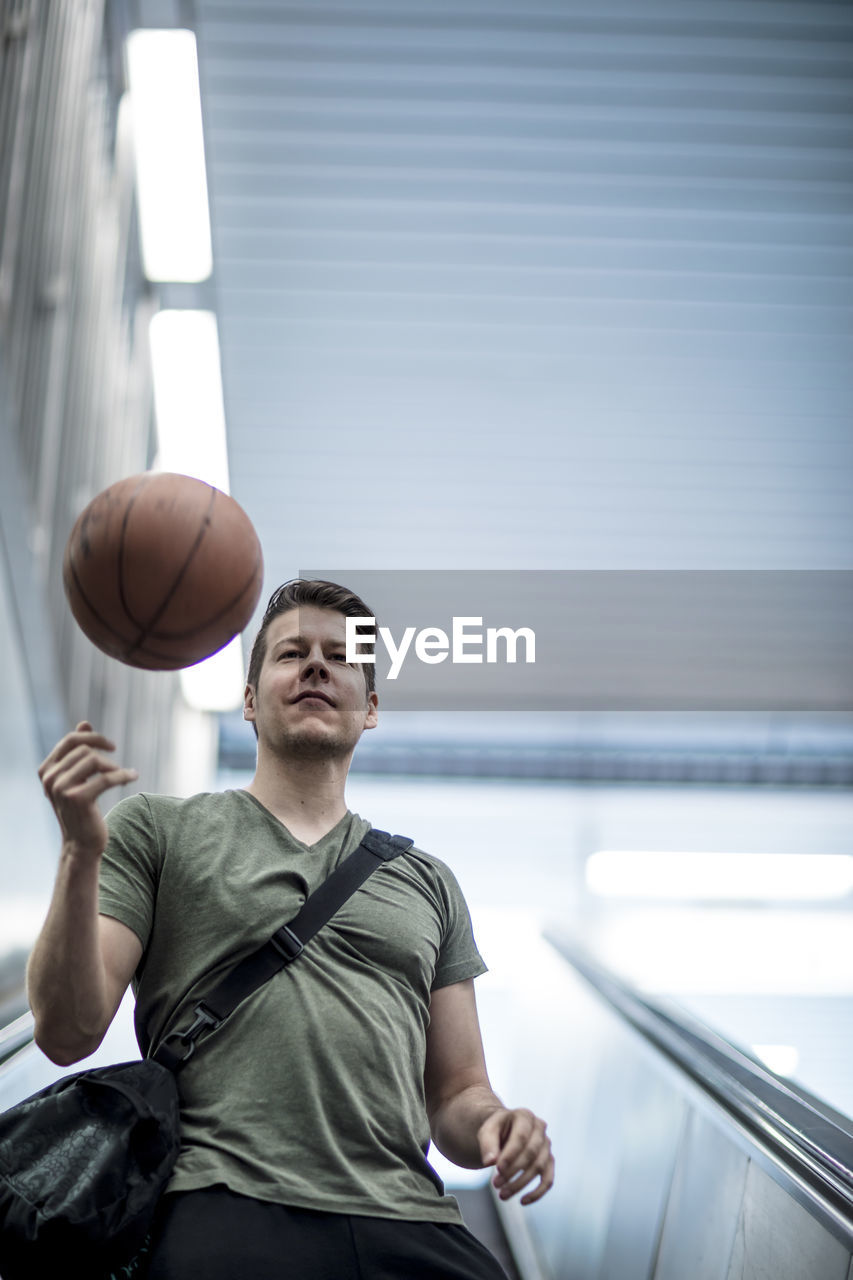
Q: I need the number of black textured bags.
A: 1